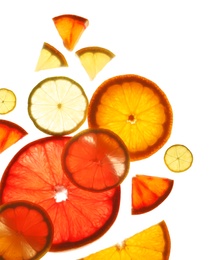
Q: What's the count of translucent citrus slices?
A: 13